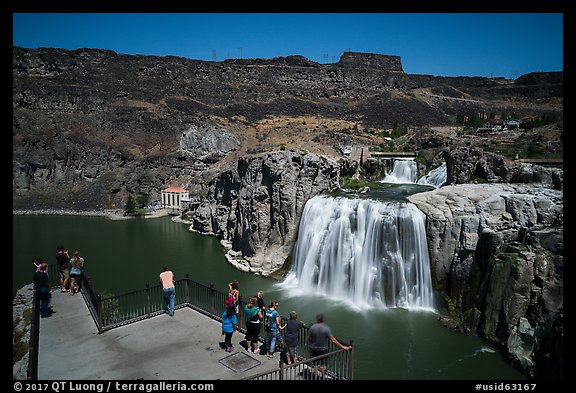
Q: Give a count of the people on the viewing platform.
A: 12